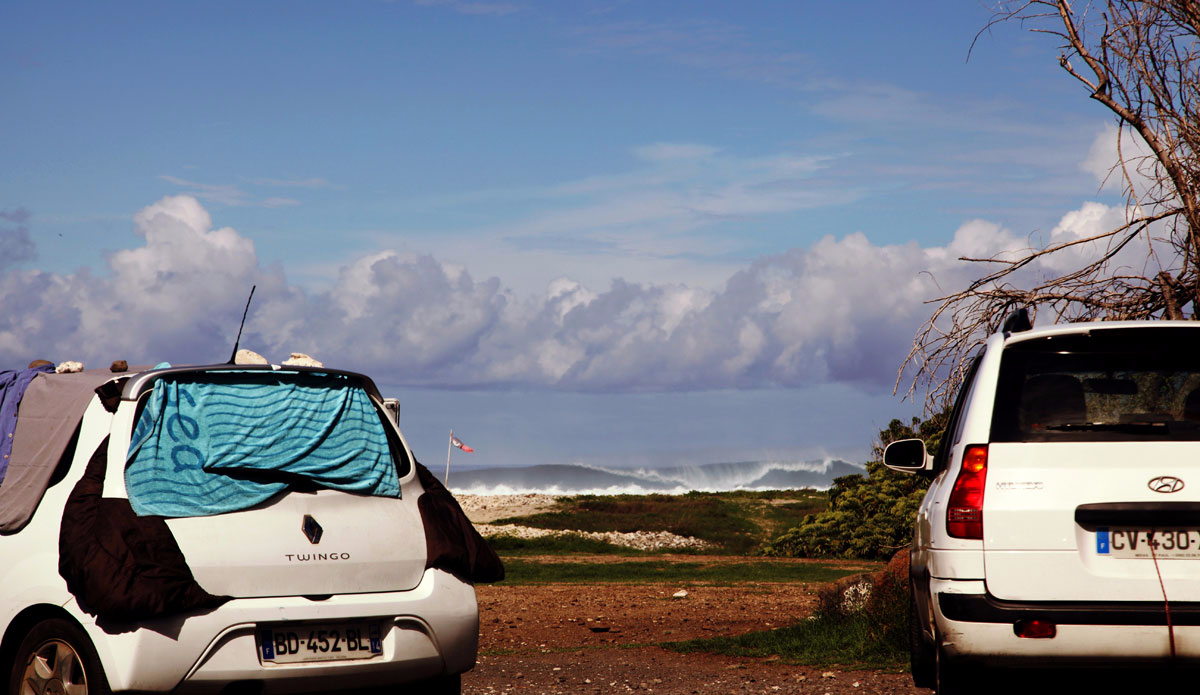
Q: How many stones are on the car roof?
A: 5